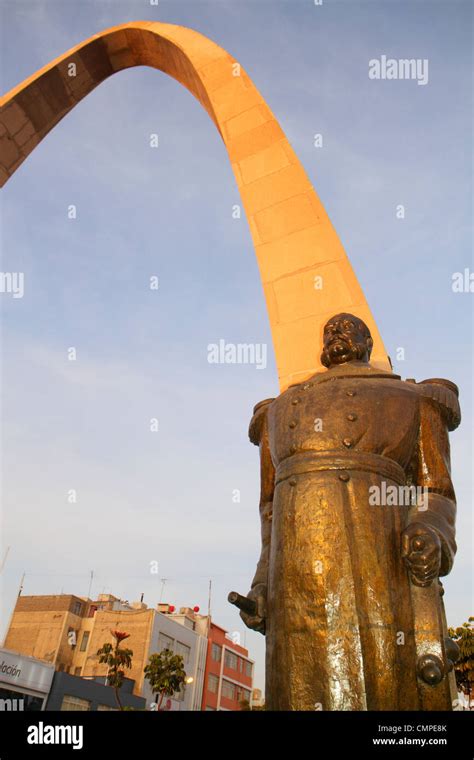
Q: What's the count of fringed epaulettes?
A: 2